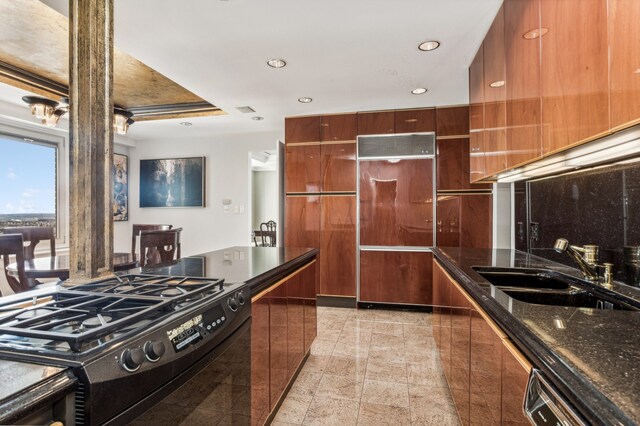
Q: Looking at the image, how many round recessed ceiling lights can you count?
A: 6